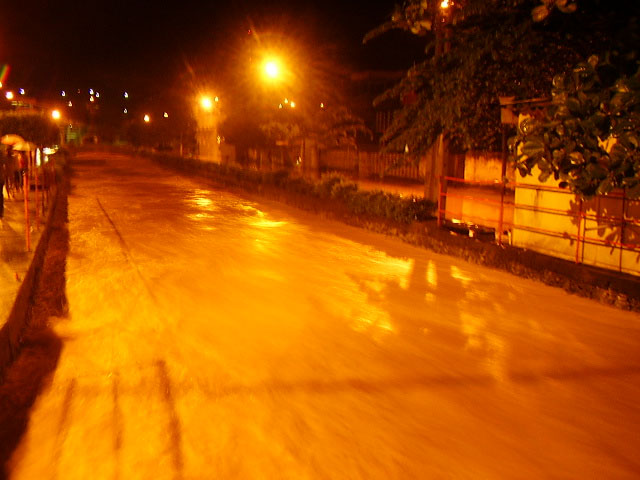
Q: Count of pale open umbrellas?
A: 2